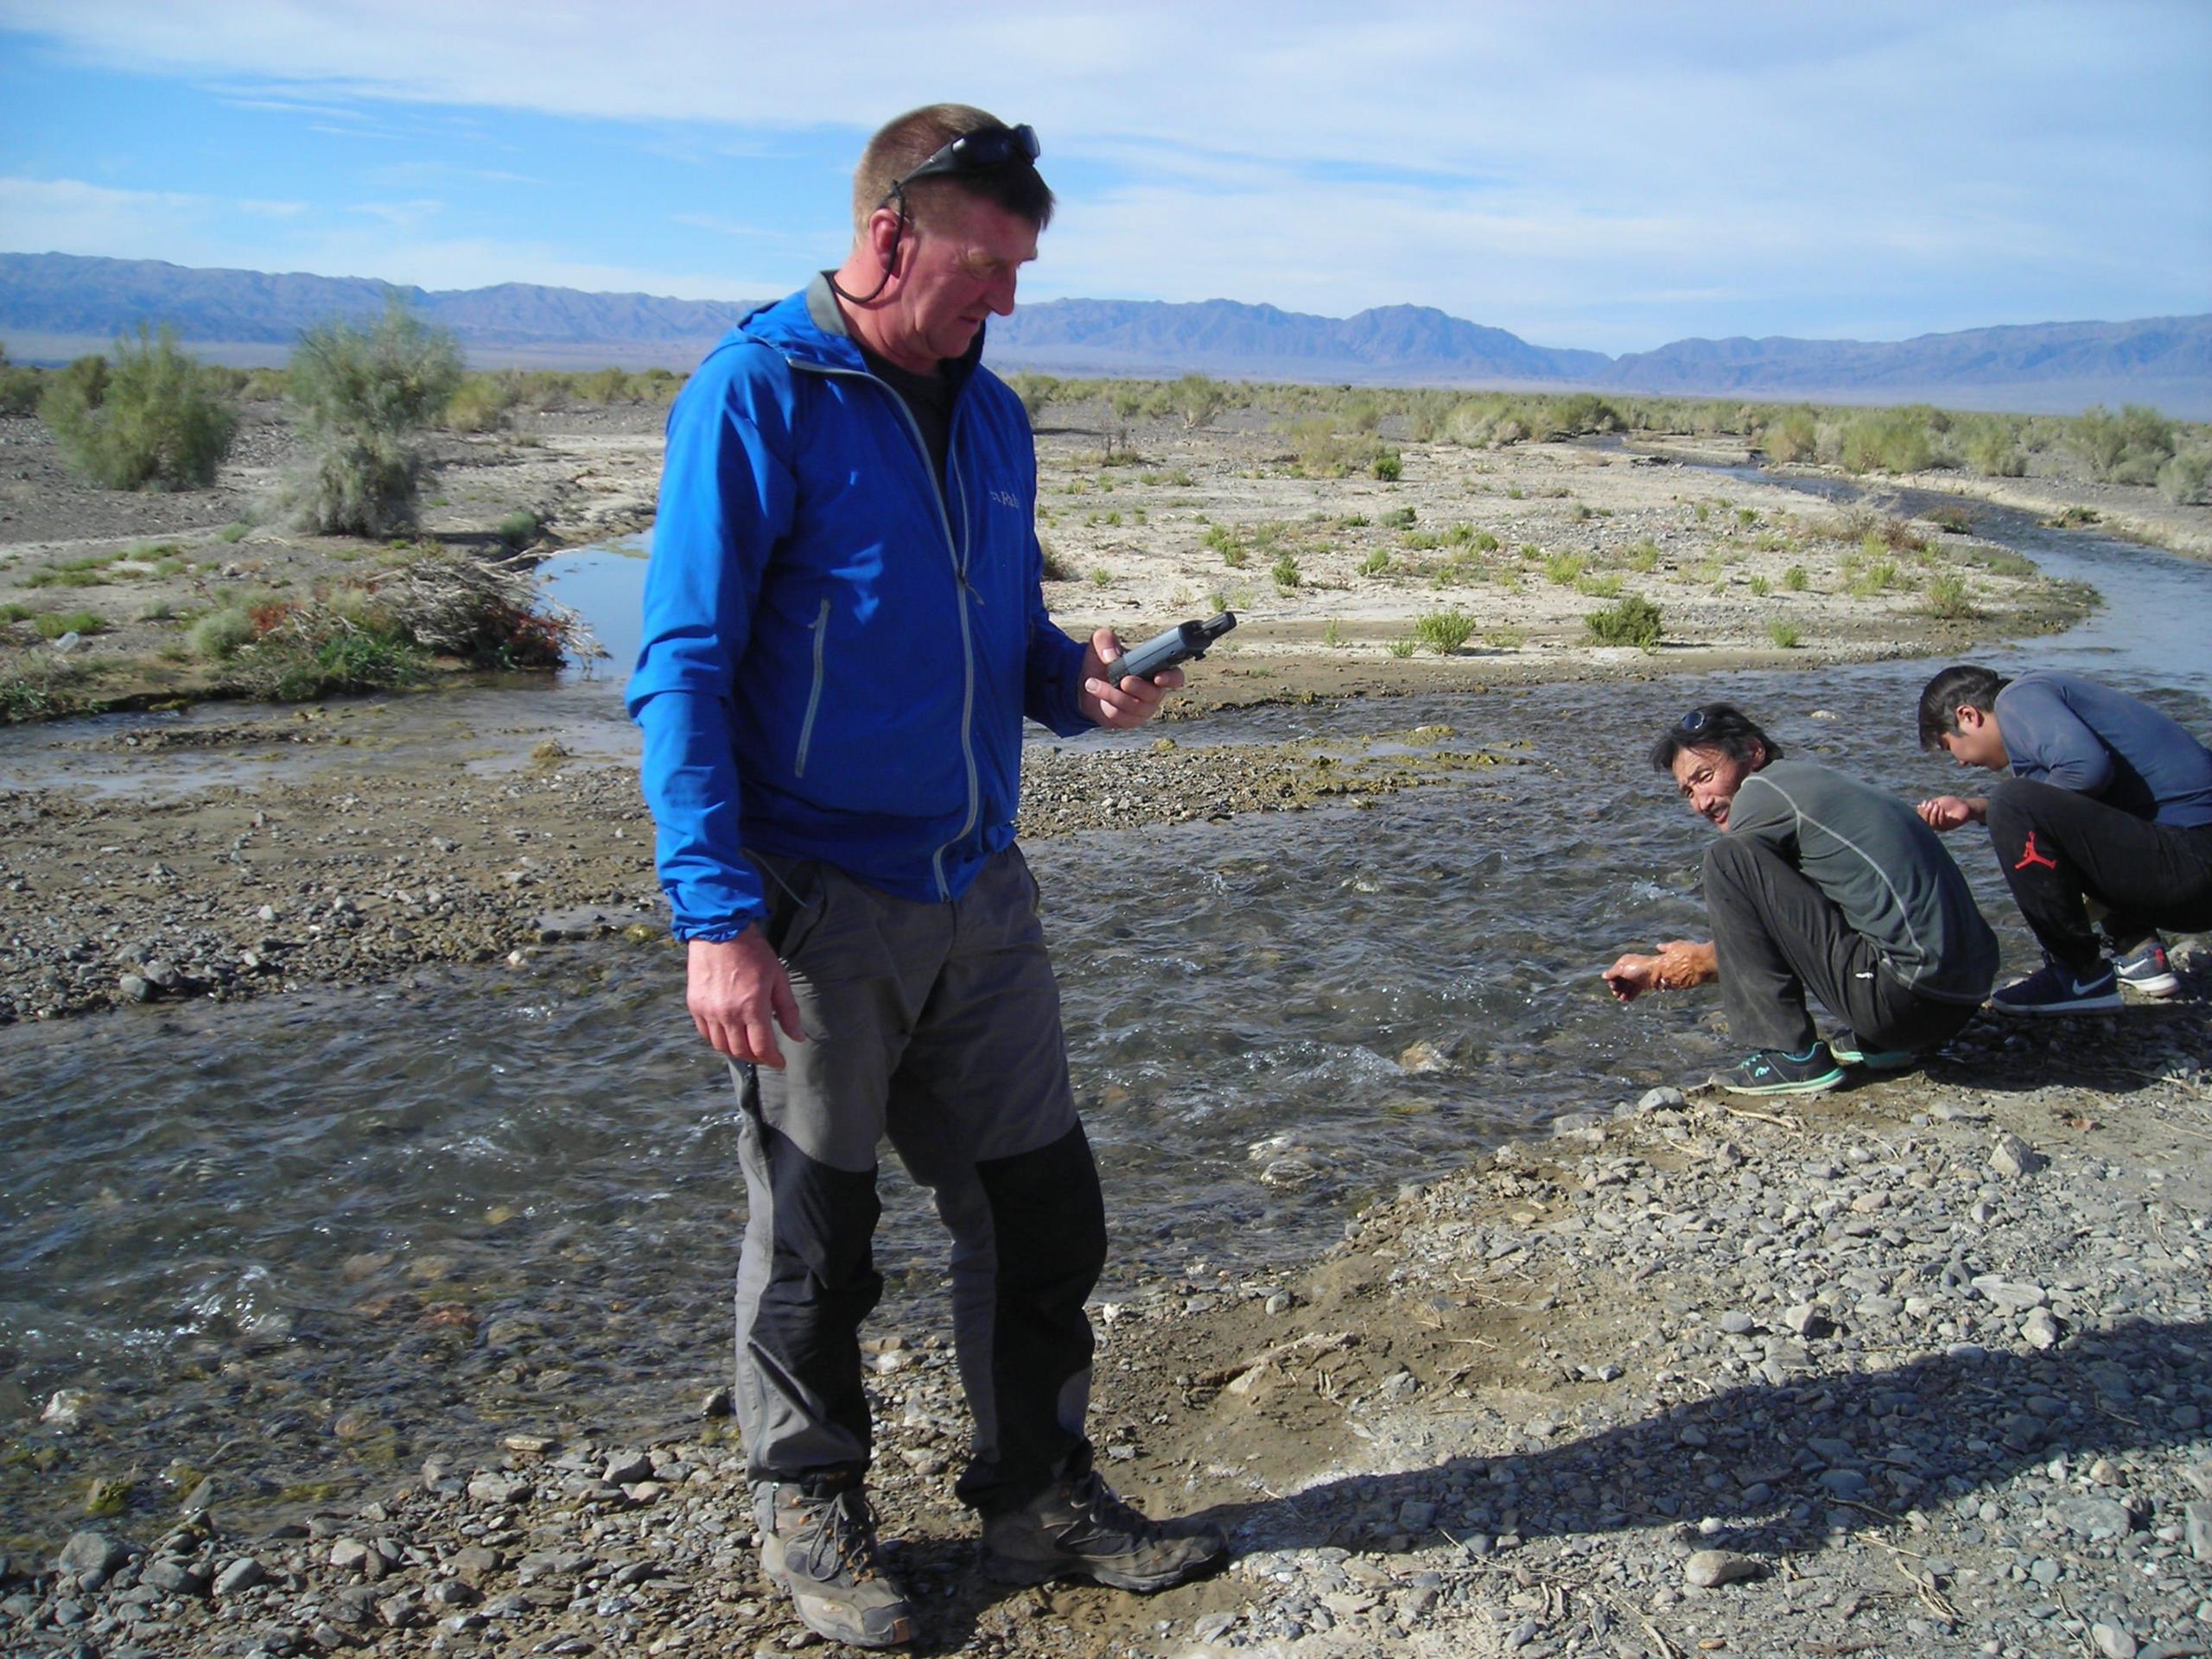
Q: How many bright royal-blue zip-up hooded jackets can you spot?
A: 1